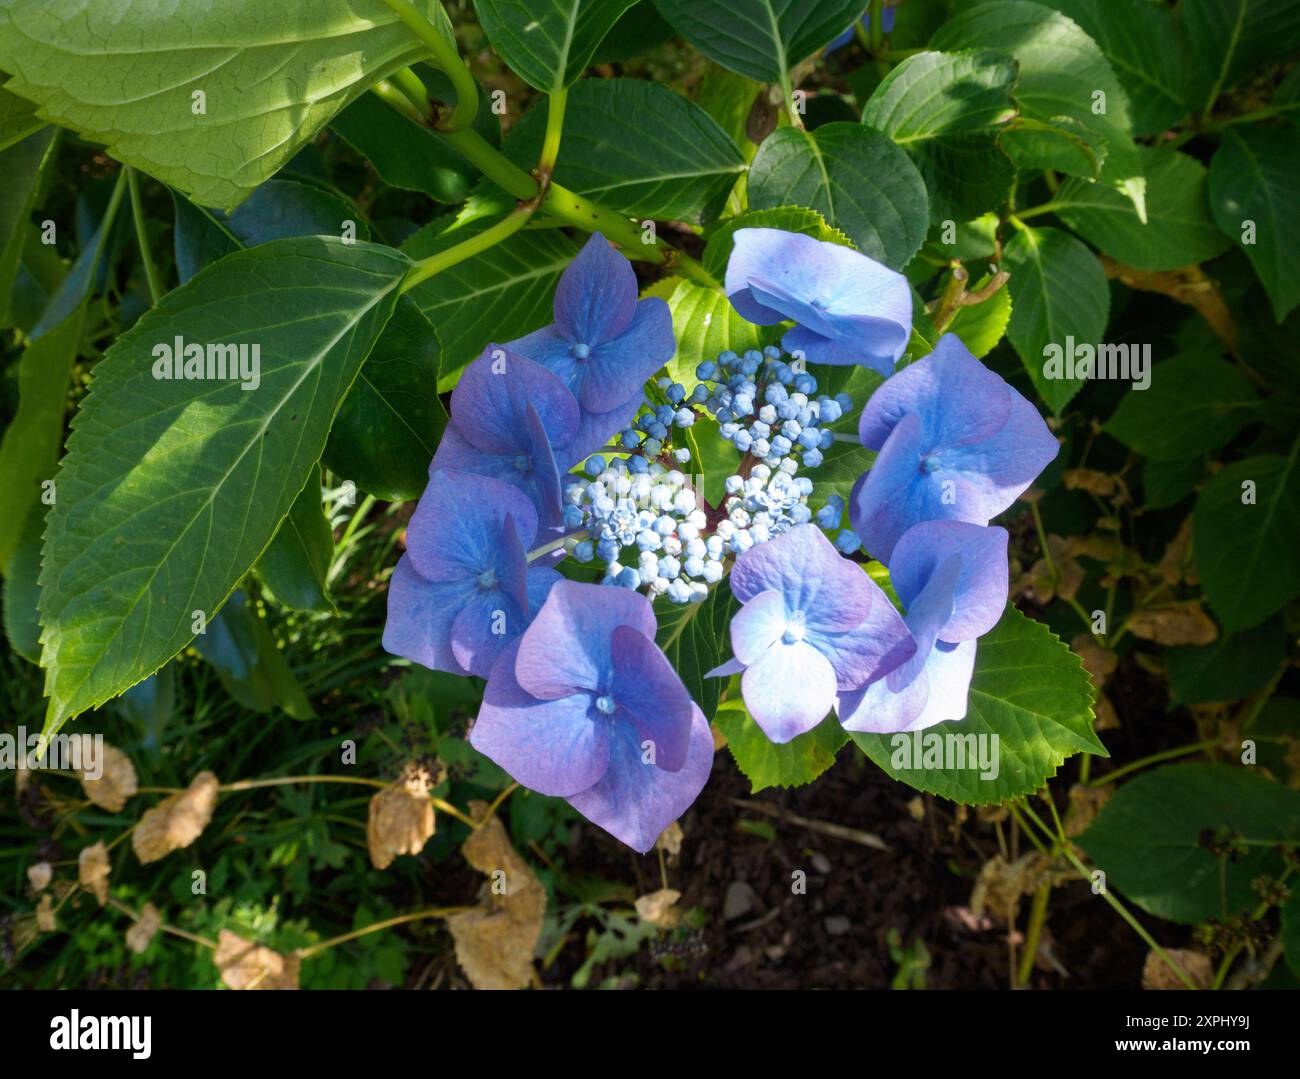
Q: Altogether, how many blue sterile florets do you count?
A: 8